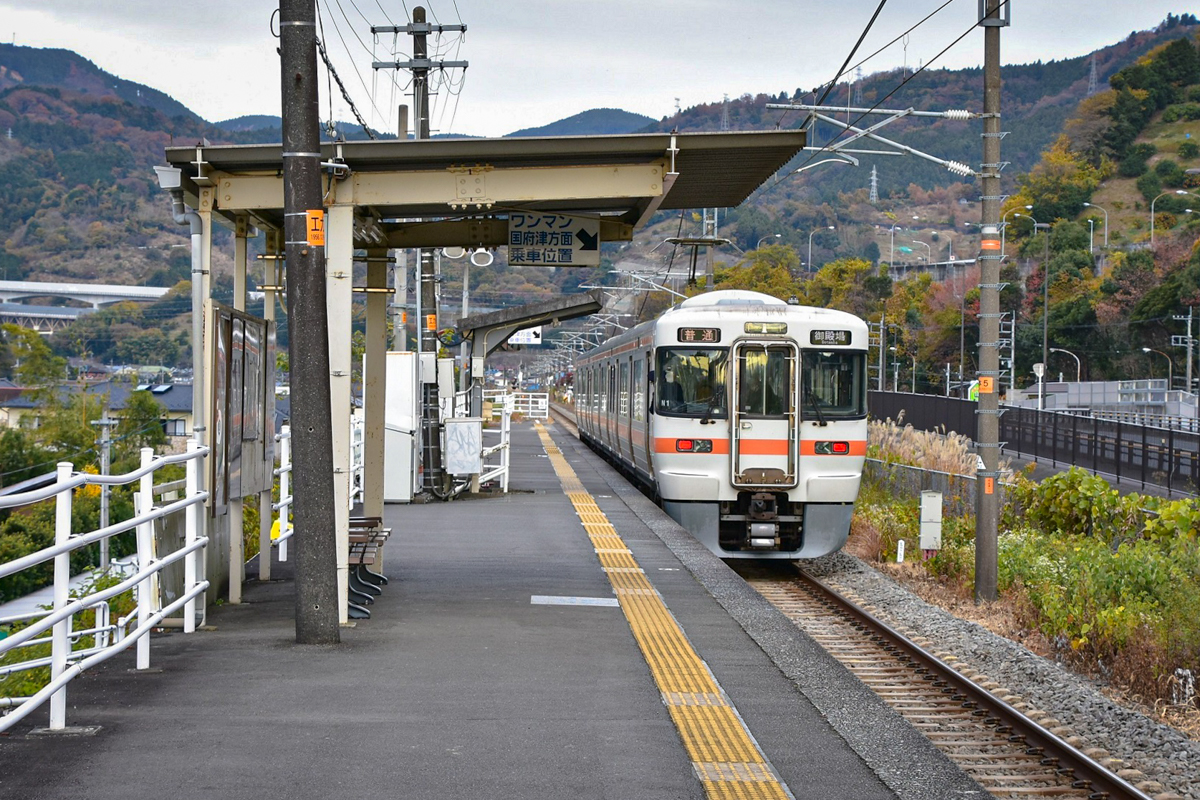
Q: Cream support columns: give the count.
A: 5